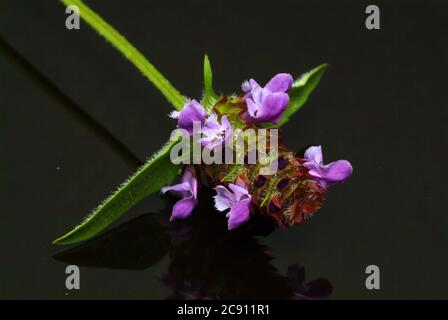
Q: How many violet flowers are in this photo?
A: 6